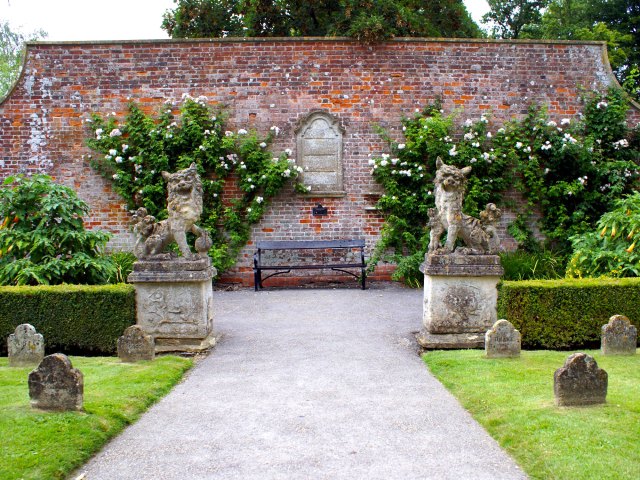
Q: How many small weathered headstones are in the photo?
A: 6